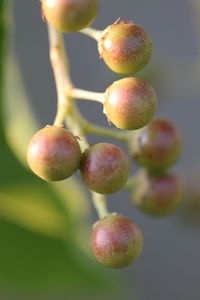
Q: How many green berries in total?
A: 8